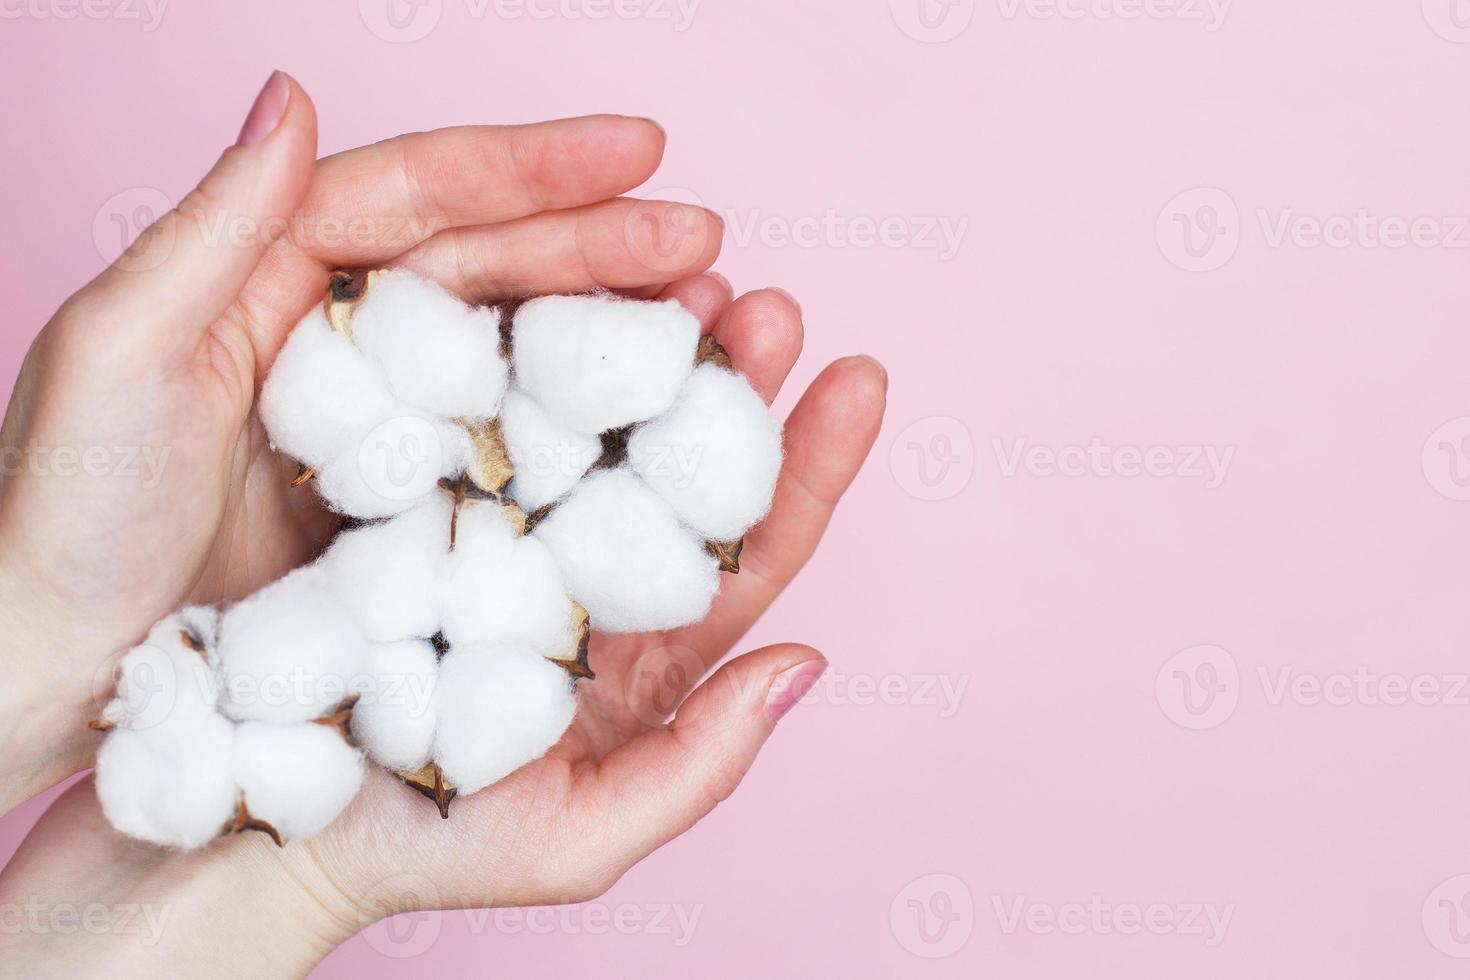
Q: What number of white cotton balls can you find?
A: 15